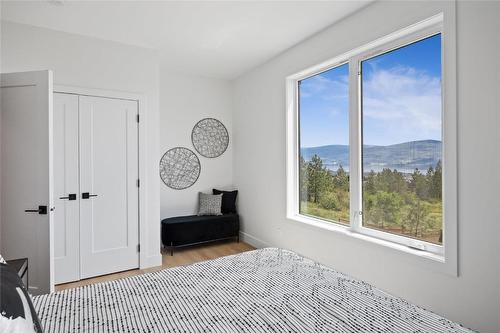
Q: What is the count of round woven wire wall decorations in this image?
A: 2